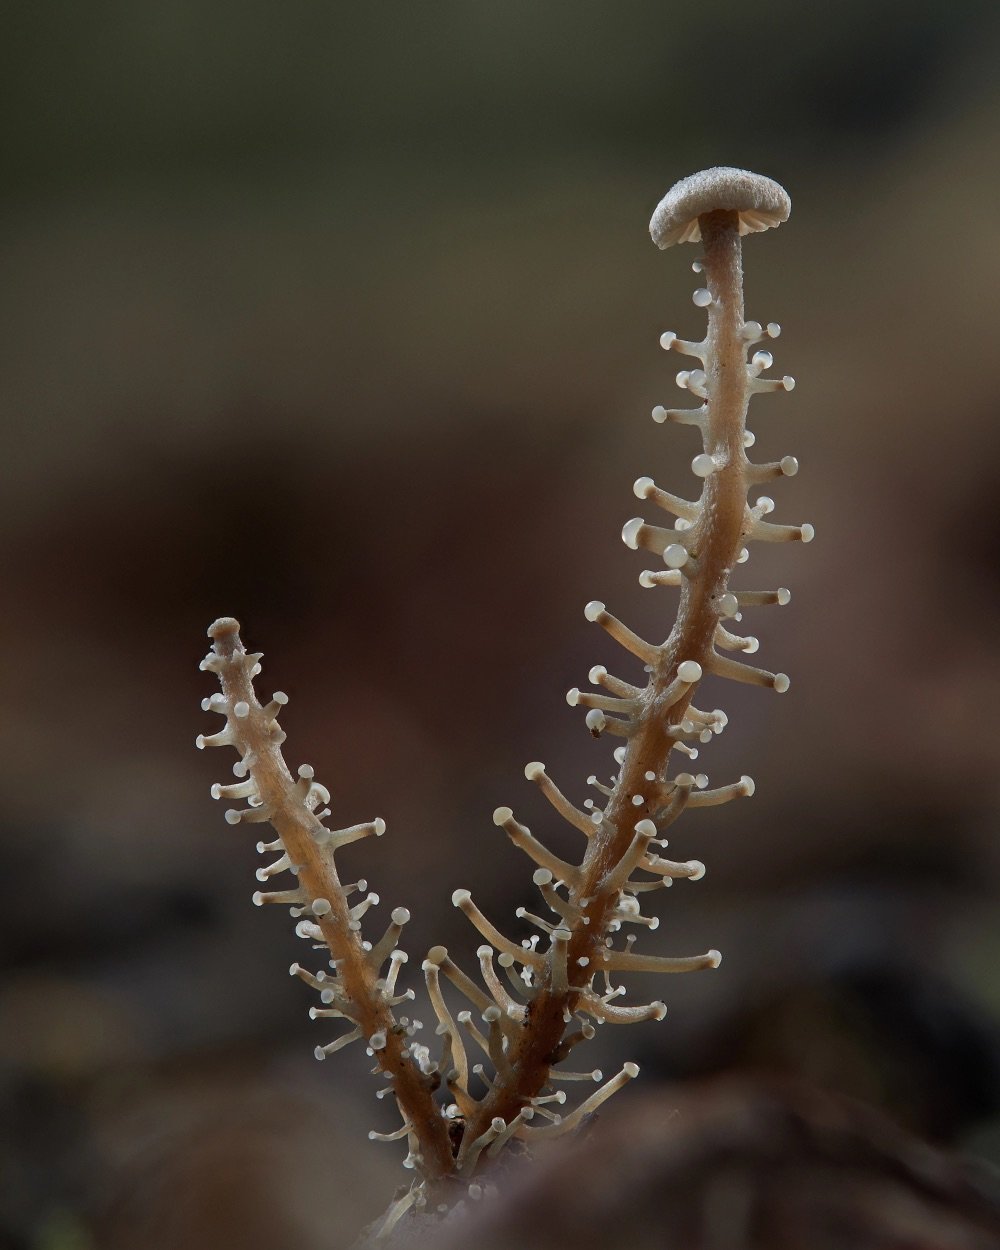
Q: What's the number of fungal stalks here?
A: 2